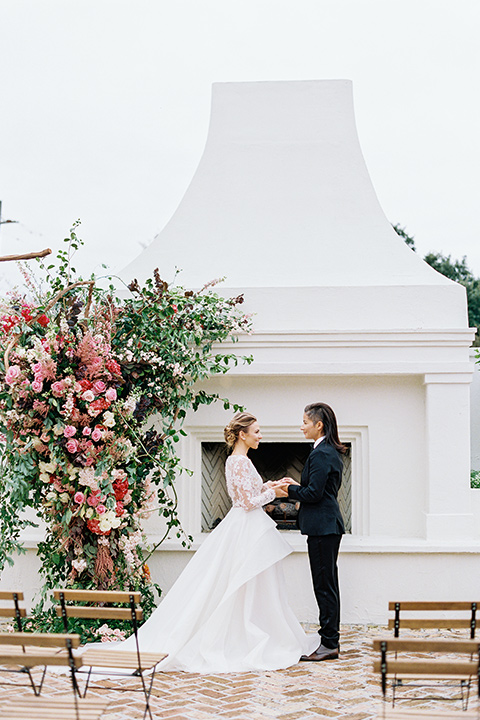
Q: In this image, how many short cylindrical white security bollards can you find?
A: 0